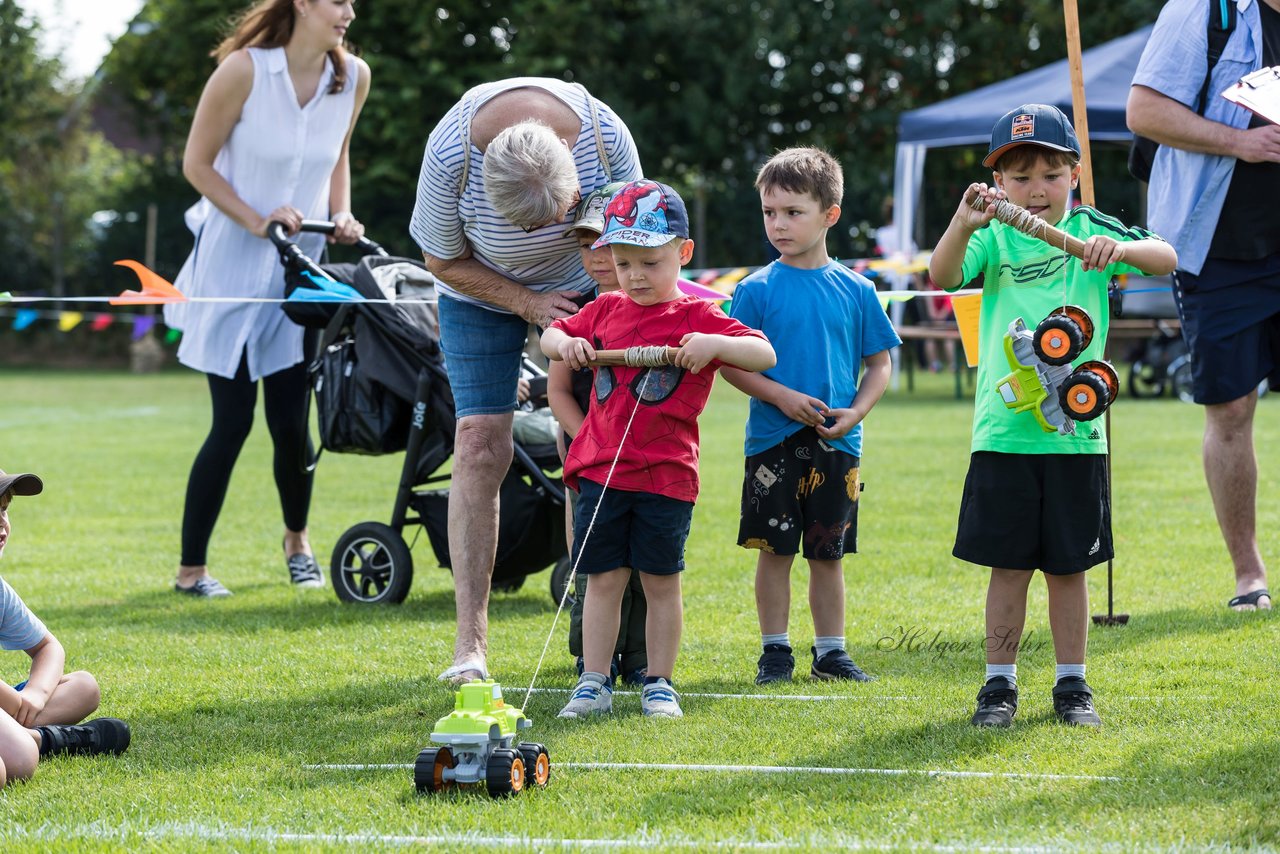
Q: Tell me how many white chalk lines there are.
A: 3